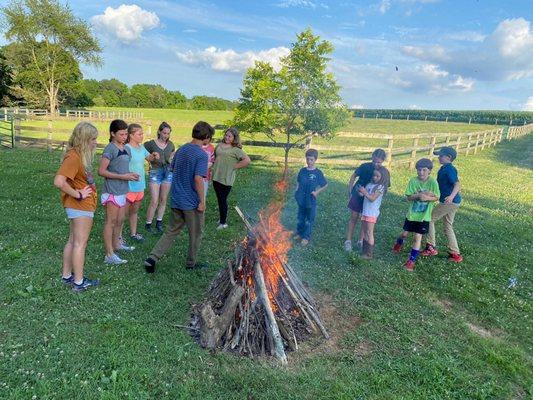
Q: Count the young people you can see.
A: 12